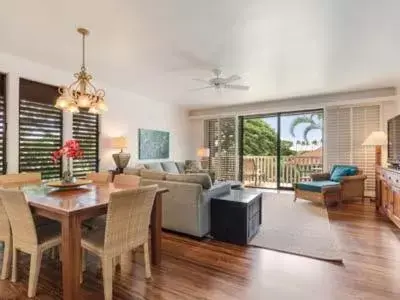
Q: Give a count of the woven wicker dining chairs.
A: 6